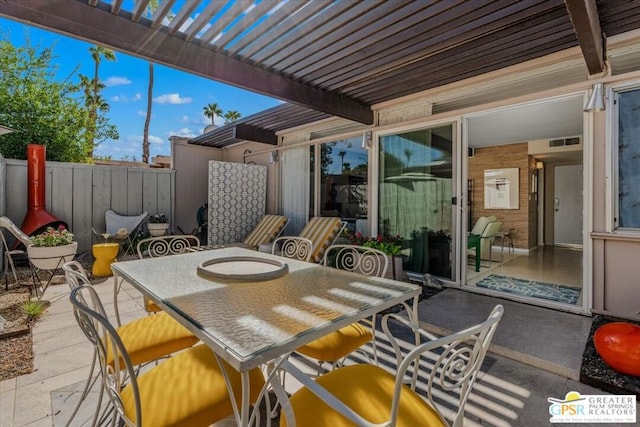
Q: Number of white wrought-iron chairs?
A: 6